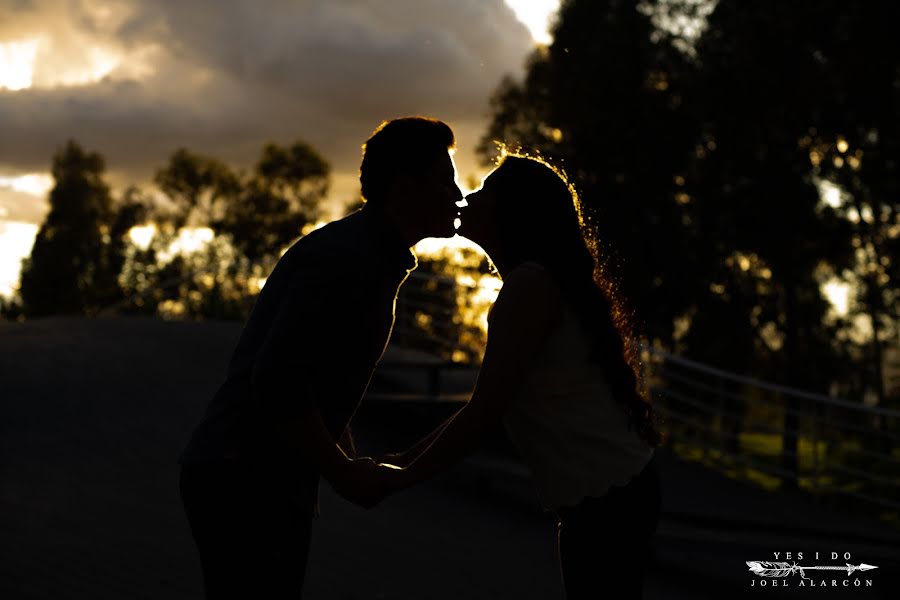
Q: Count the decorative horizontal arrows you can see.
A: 1